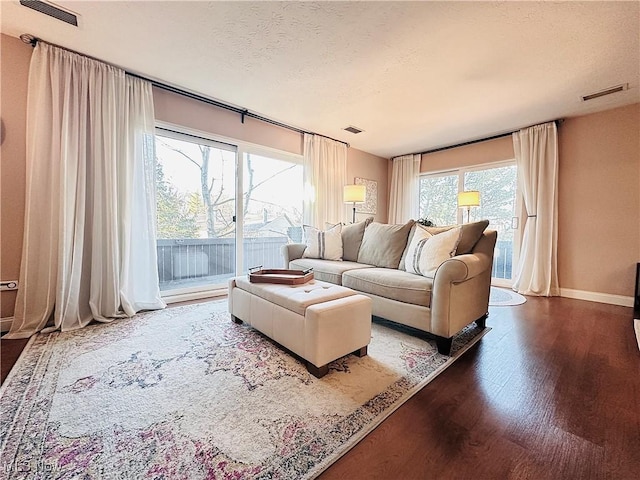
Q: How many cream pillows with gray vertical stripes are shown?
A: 2